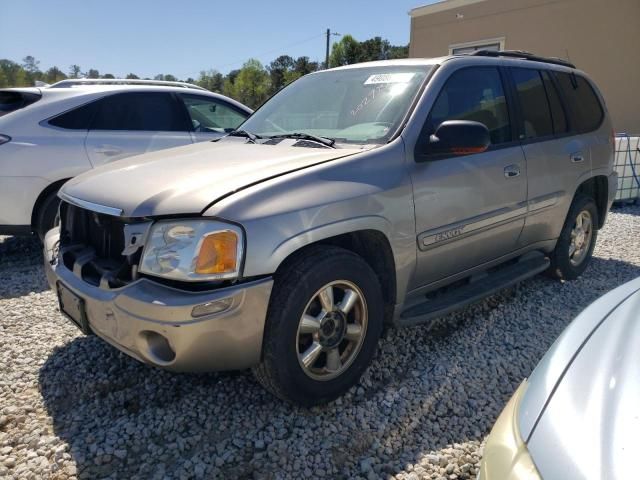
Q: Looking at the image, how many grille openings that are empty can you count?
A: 1